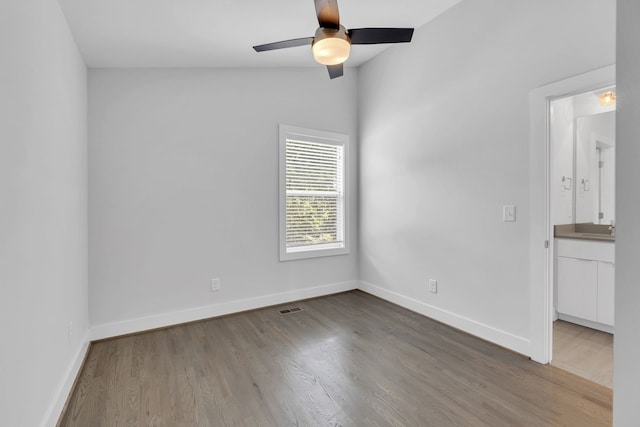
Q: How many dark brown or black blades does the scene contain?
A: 4